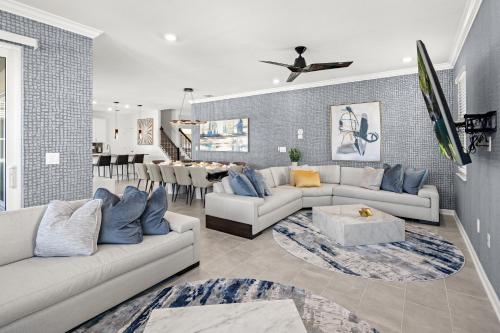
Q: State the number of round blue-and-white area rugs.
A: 2